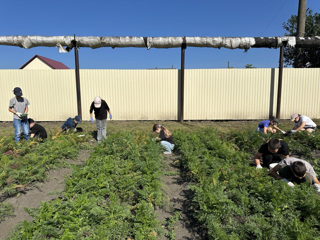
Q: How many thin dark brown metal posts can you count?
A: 3